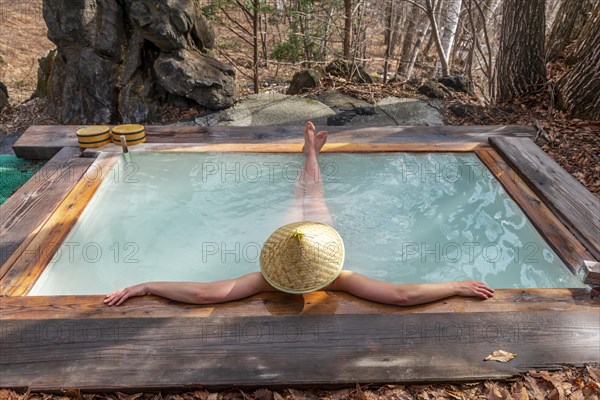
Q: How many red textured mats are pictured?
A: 0